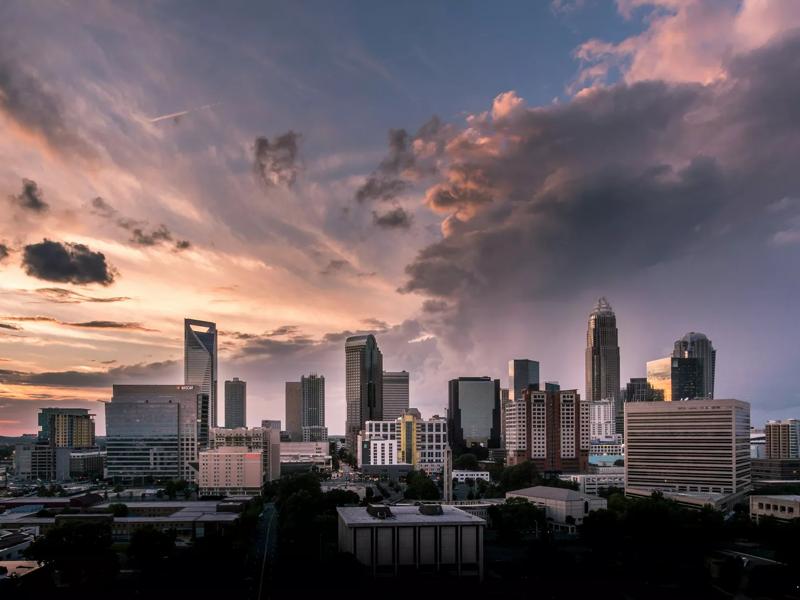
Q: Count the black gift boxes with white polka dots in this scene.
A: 0